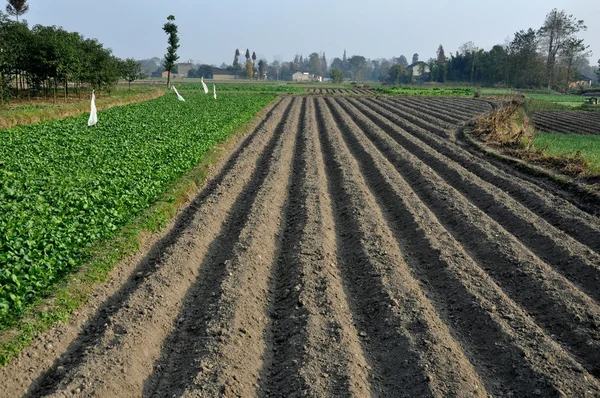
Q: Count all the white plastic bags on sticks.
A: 4